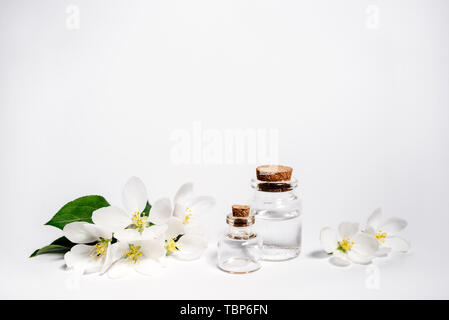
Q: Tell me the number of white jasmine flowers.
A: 7